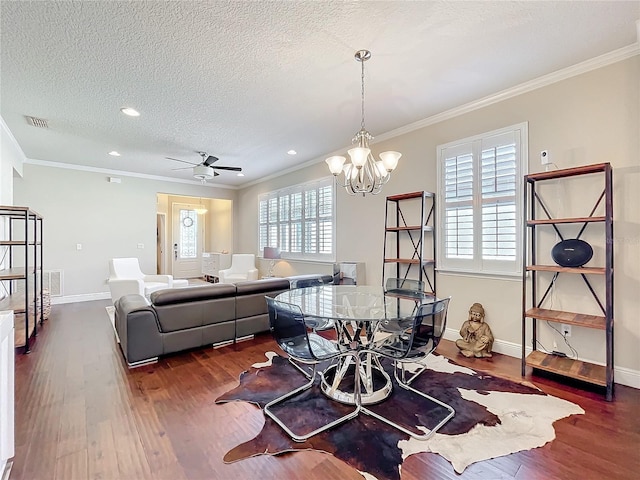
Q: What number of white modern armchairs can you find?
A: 2